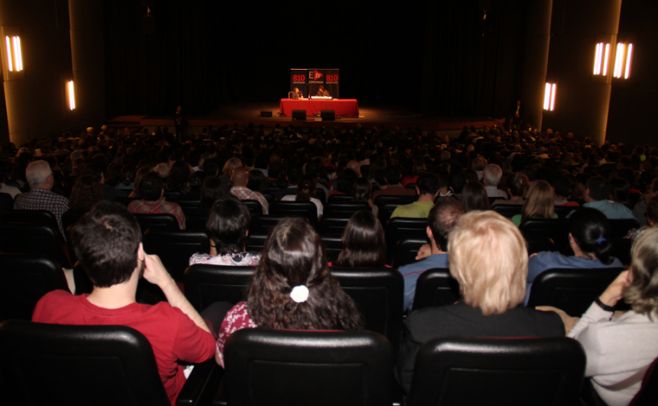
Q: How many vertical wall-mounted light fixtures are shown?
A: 5